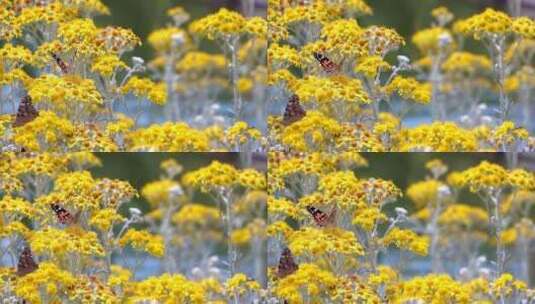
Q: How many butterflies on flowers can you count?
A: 8